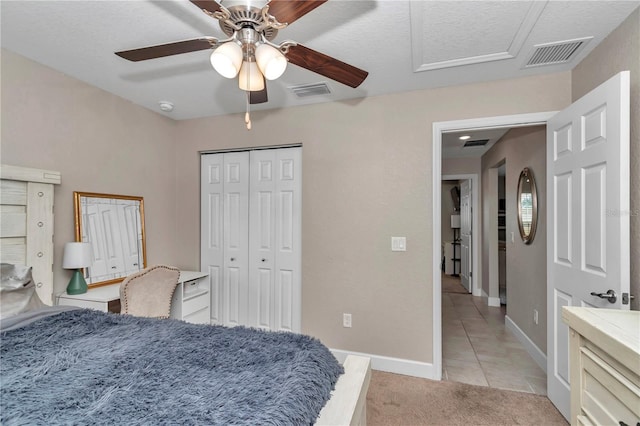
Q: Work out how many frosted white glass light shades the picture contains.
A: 3